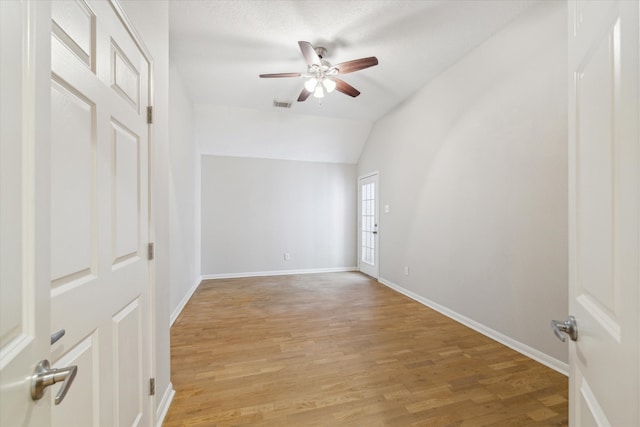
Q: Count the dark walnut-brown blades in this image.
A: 5